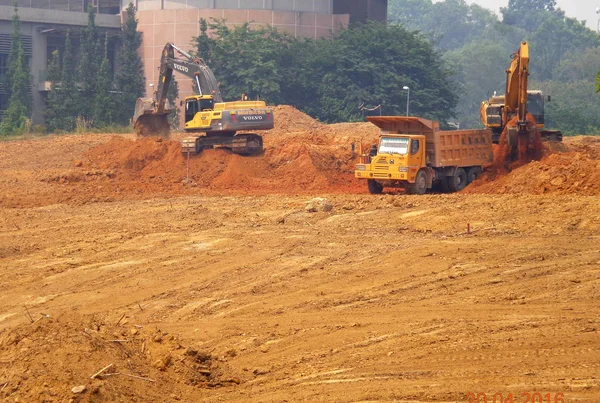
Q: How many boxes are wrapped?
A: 0